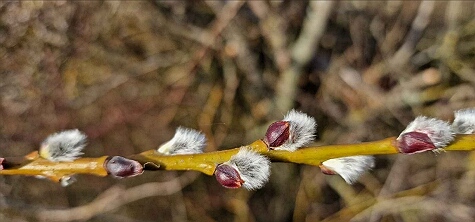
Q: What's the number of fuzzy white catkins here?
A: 7